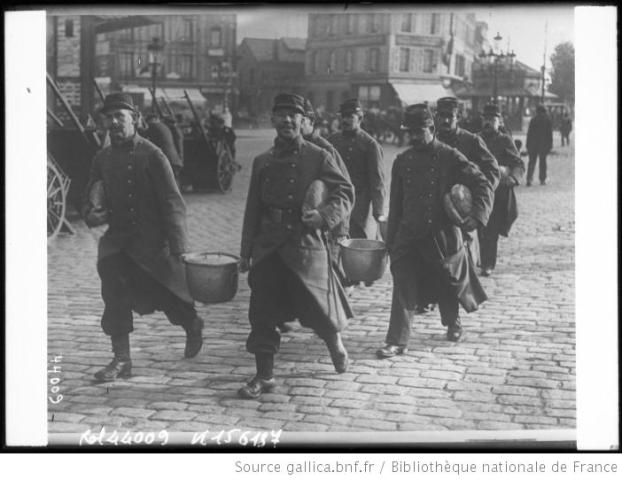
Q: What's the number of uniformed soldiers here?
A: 7